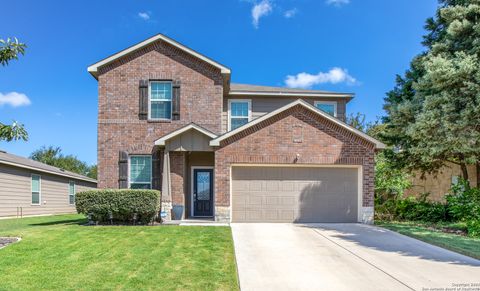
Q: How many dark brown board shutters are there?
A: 4